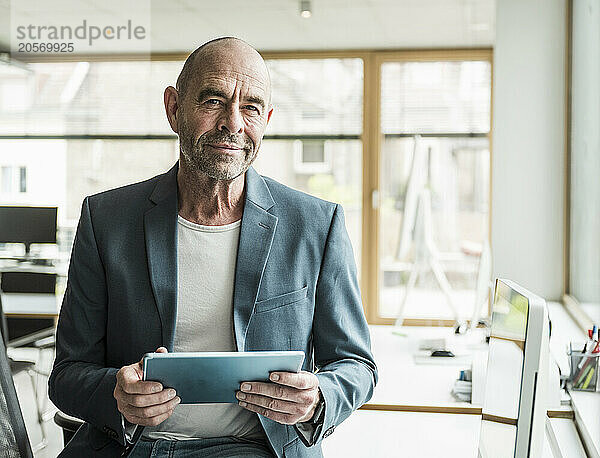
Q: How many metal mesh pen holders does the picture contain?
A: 1